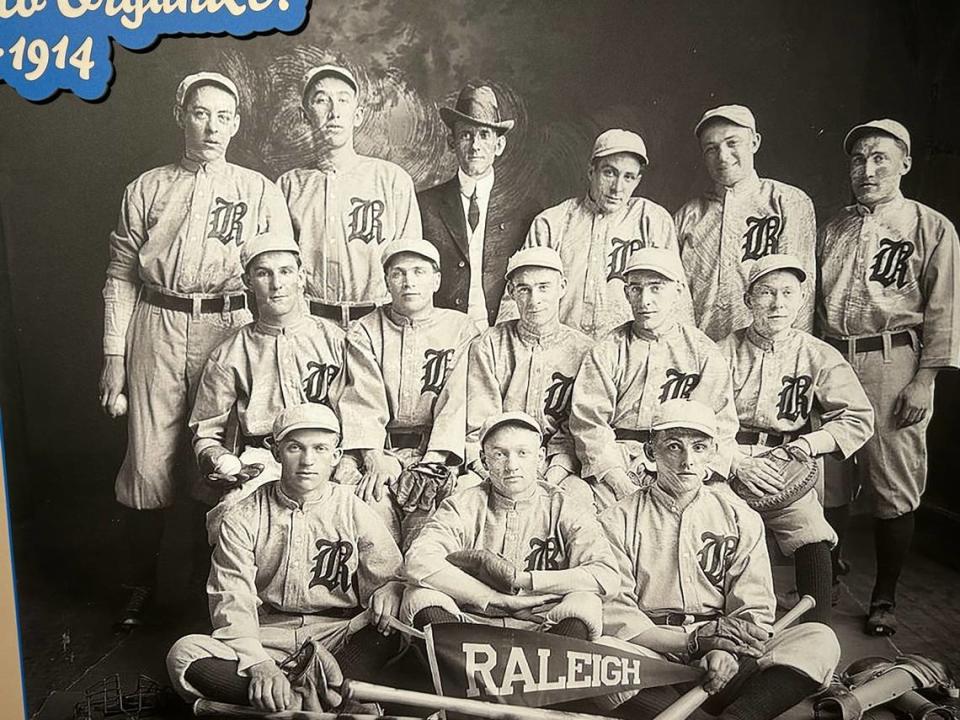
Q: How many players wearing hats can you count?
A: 13